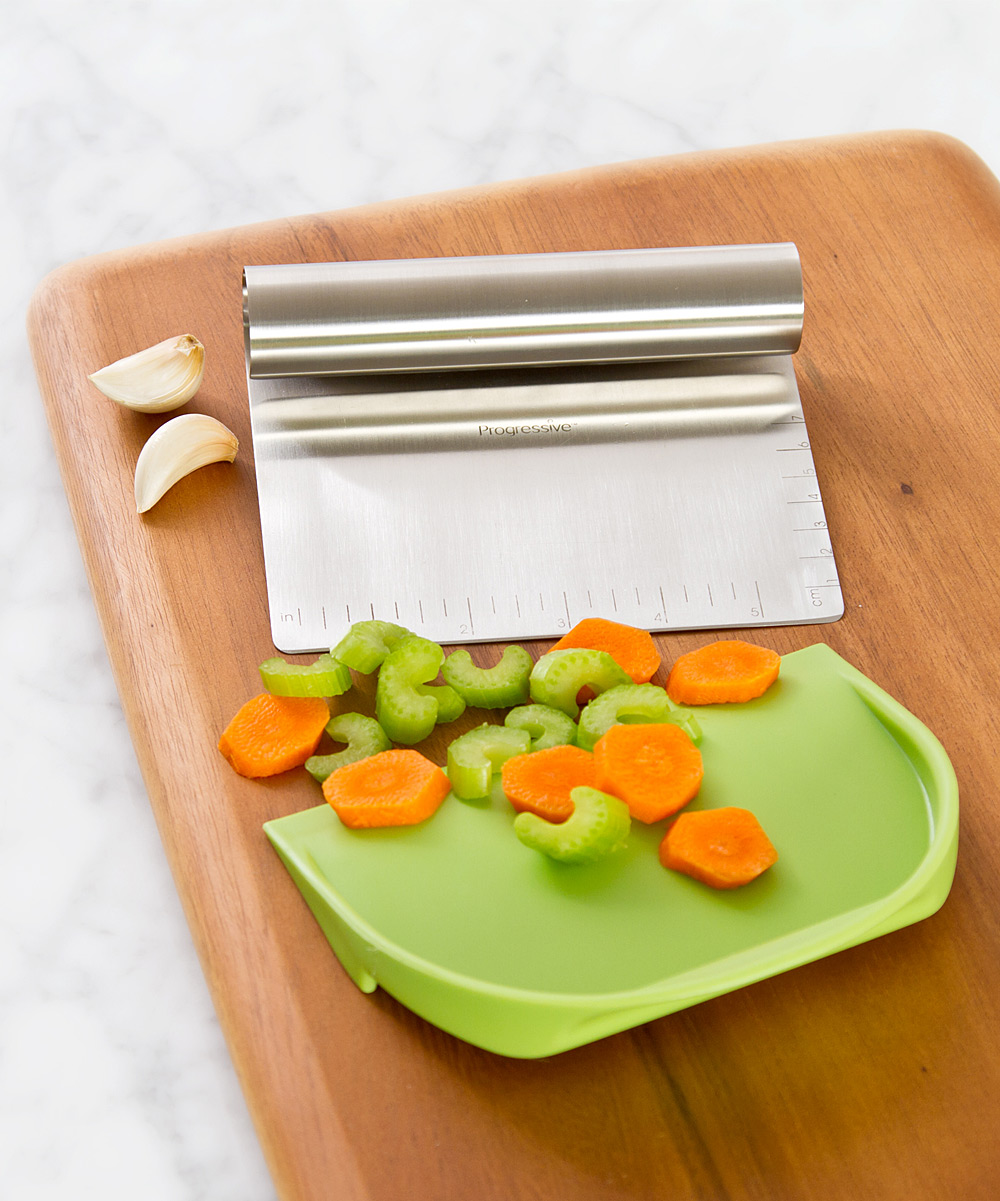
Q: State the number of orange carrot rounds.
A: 7